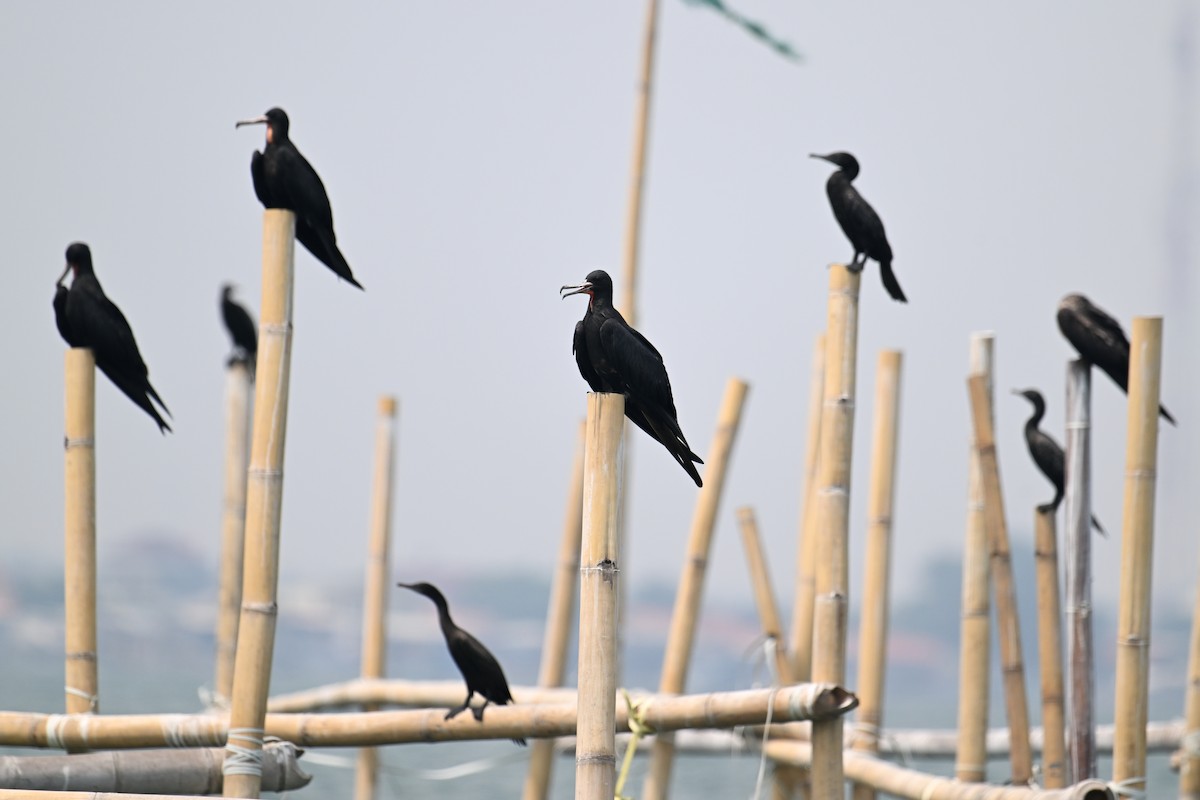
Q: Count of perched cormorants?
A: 4